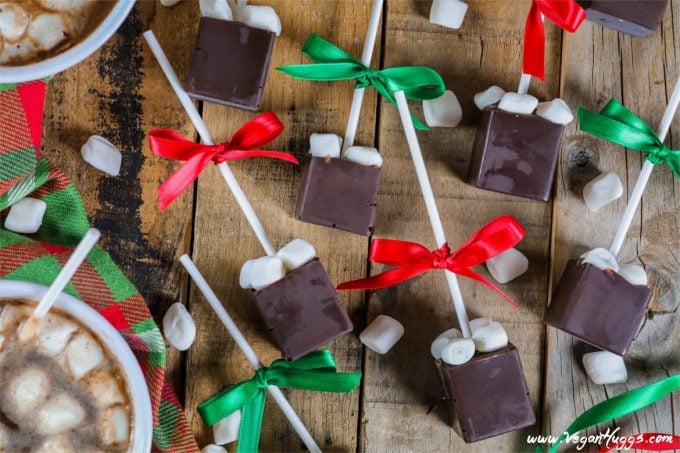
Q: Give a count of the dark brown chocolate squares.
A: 7